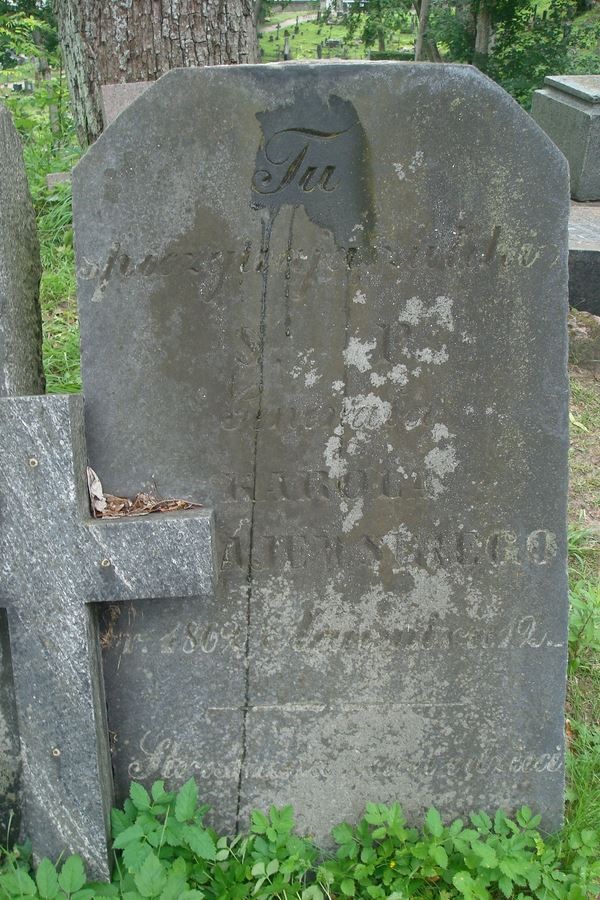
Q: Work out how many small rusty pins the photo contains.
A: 3